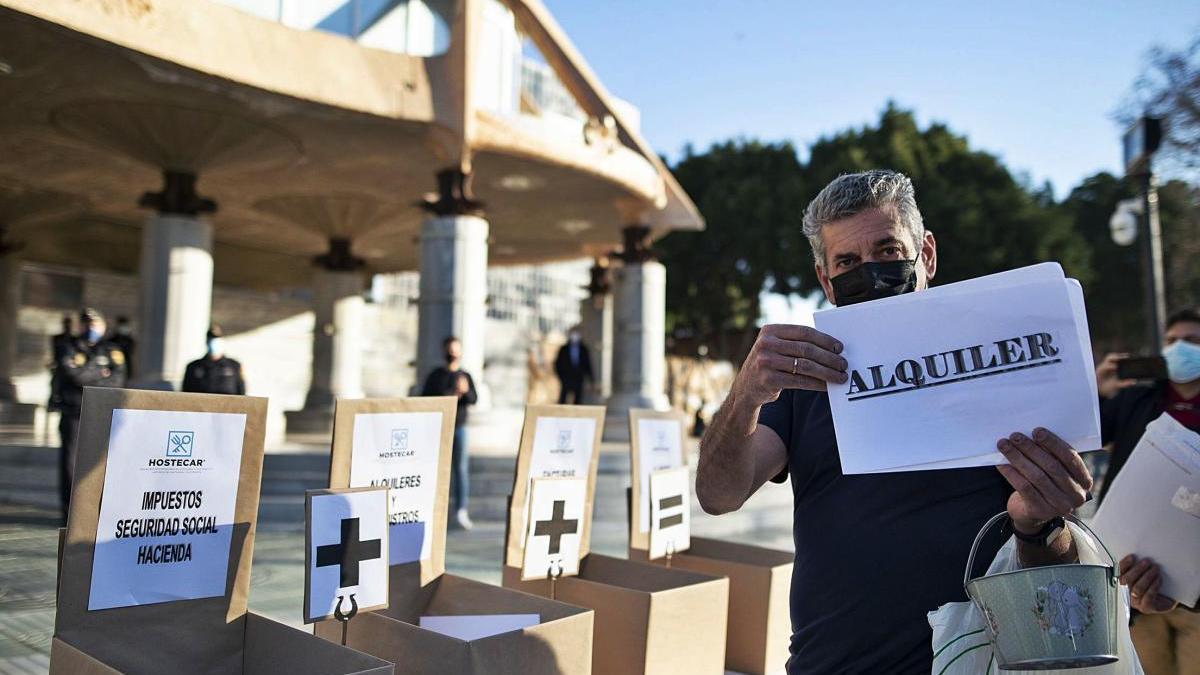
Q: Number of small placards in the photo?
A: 3